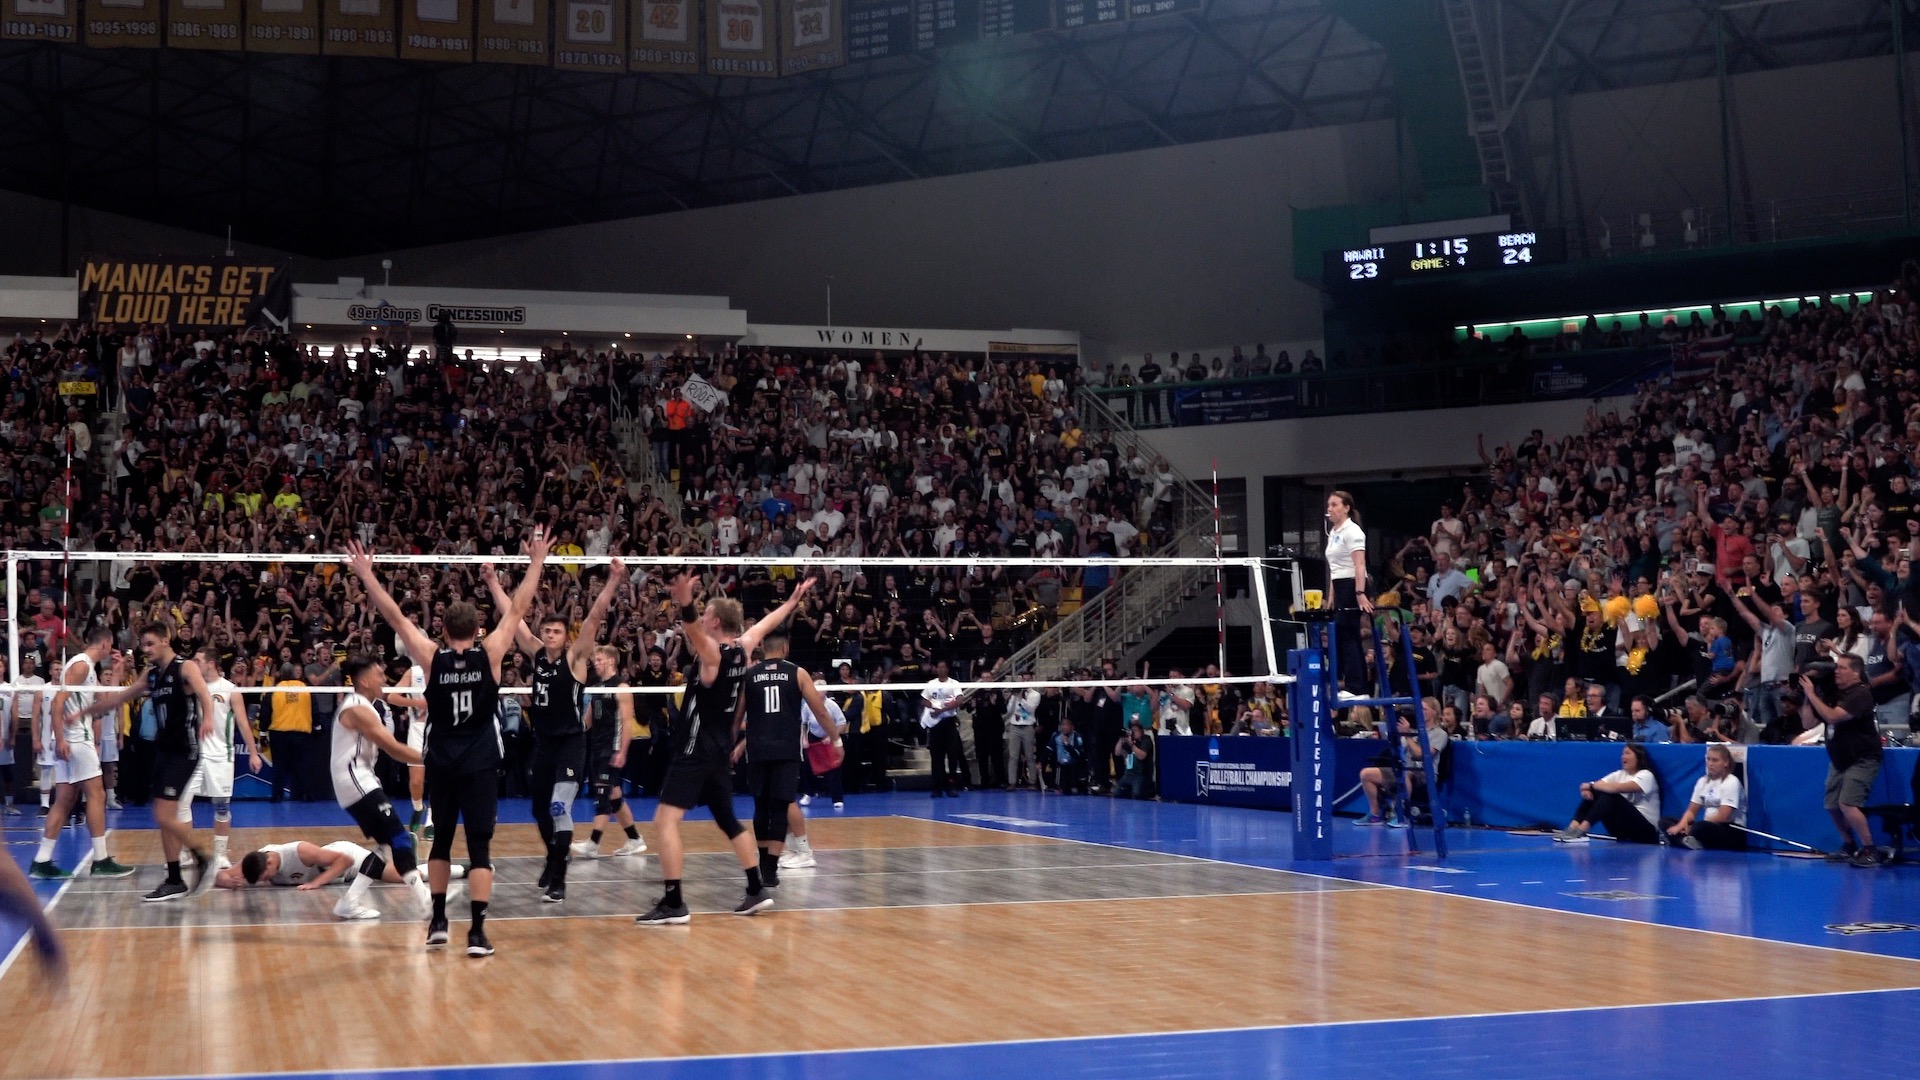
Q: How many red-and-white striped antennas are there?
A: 2